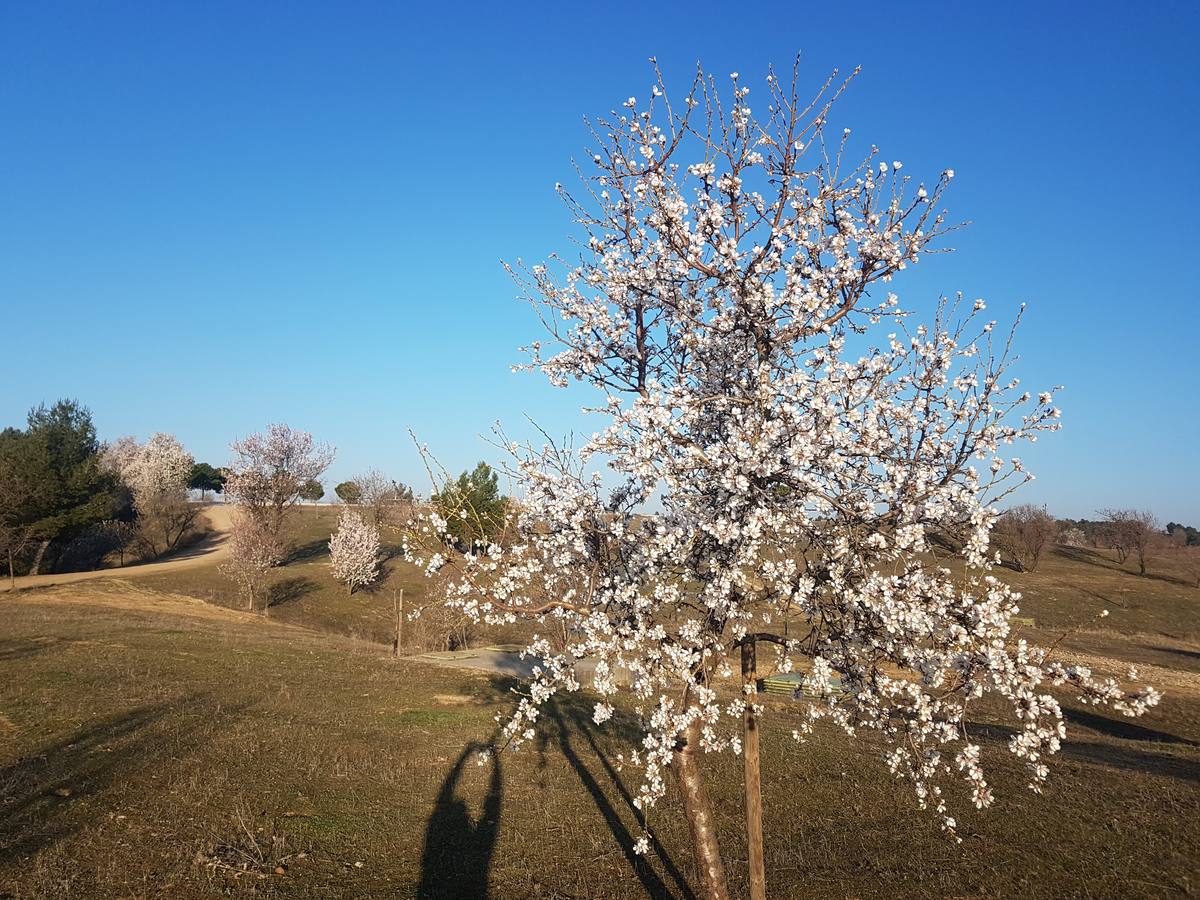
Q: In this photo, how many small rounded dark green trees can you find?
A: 3